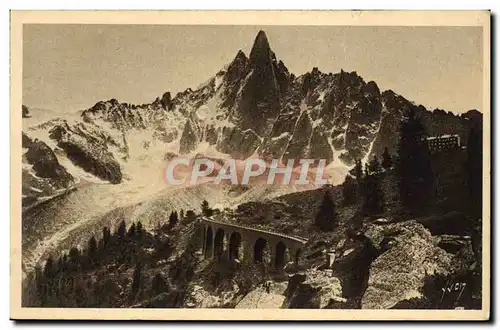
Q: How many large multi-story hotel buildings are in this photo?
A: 1